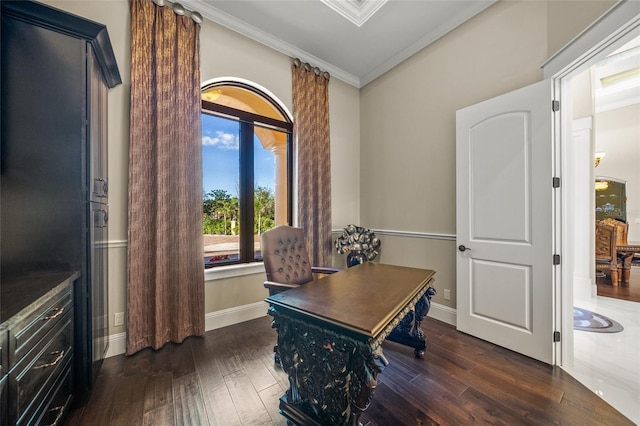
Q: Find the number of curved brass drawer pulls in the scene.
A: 3